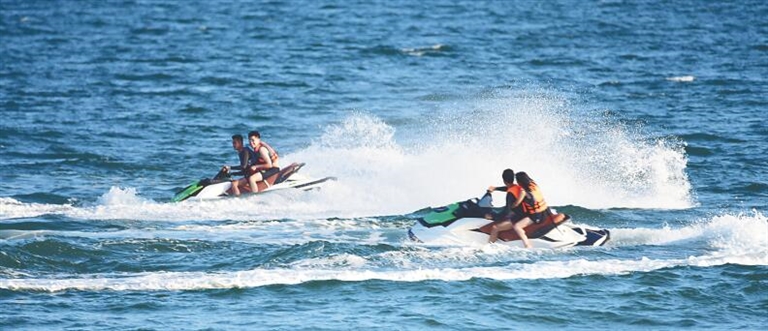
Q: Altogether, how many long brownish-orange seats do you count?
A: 2